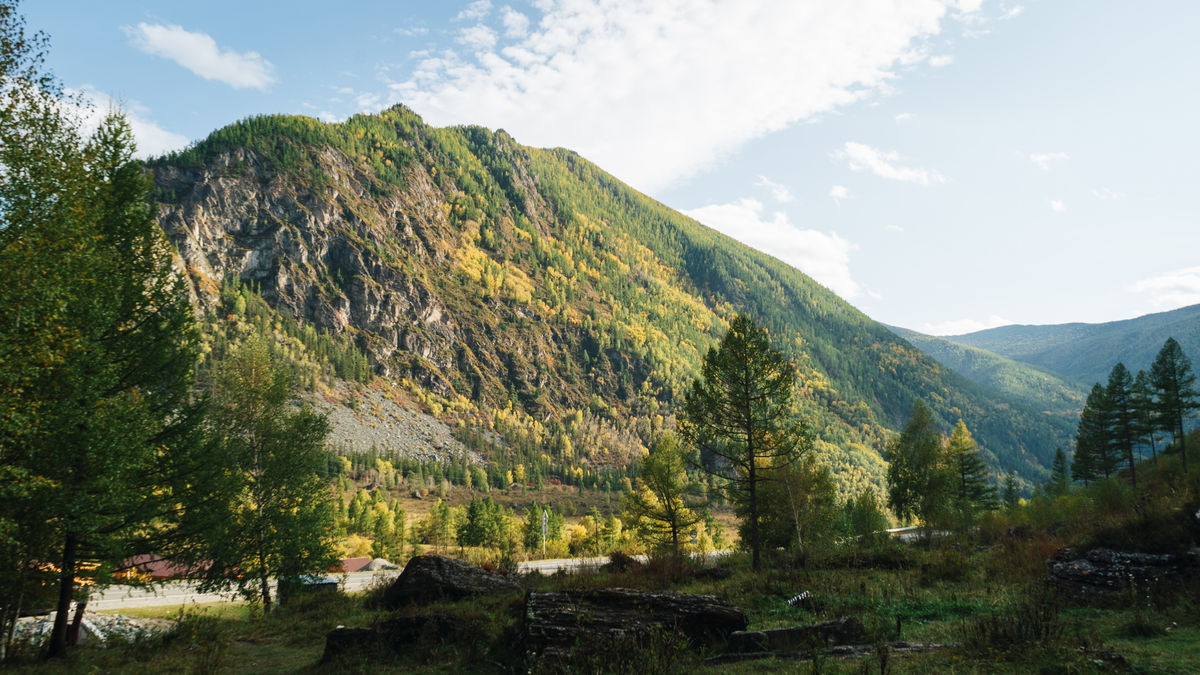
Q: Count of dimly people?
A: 0